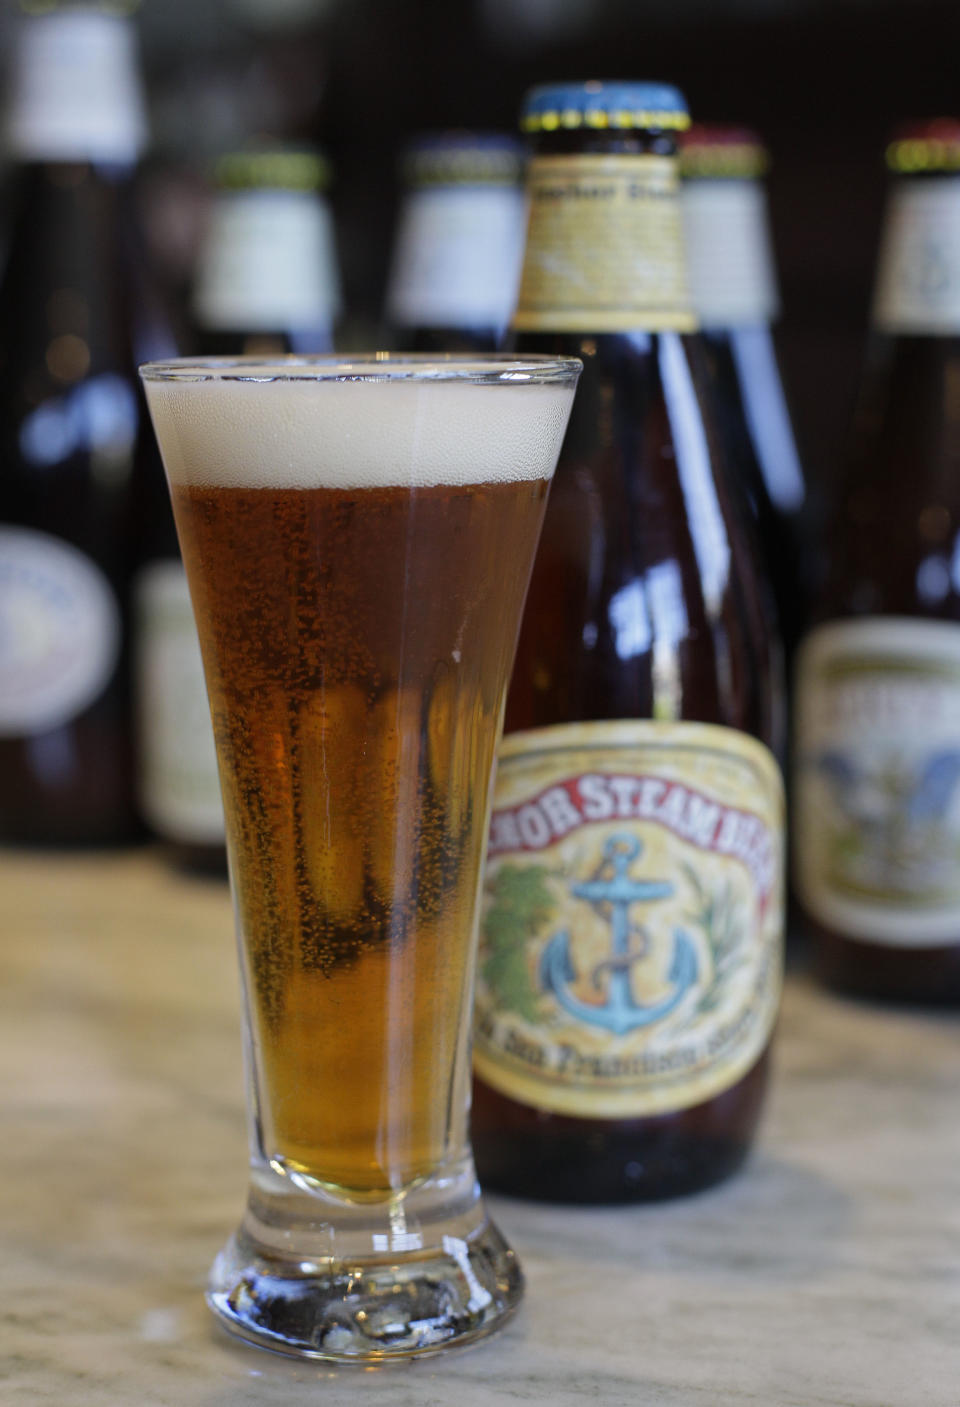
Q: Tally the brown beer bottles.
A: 6